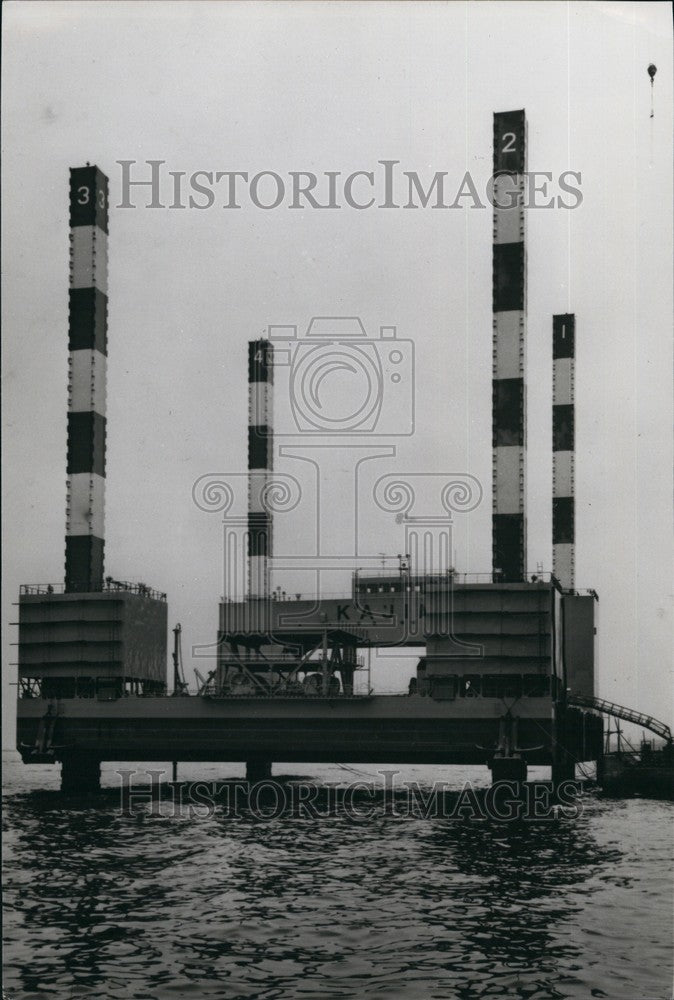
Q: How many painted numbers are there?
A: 5